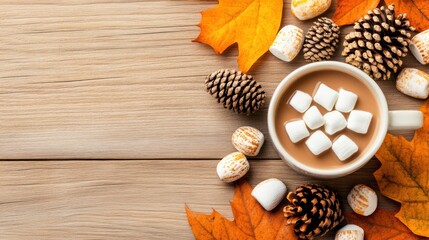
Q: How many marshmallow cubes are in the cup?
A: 9